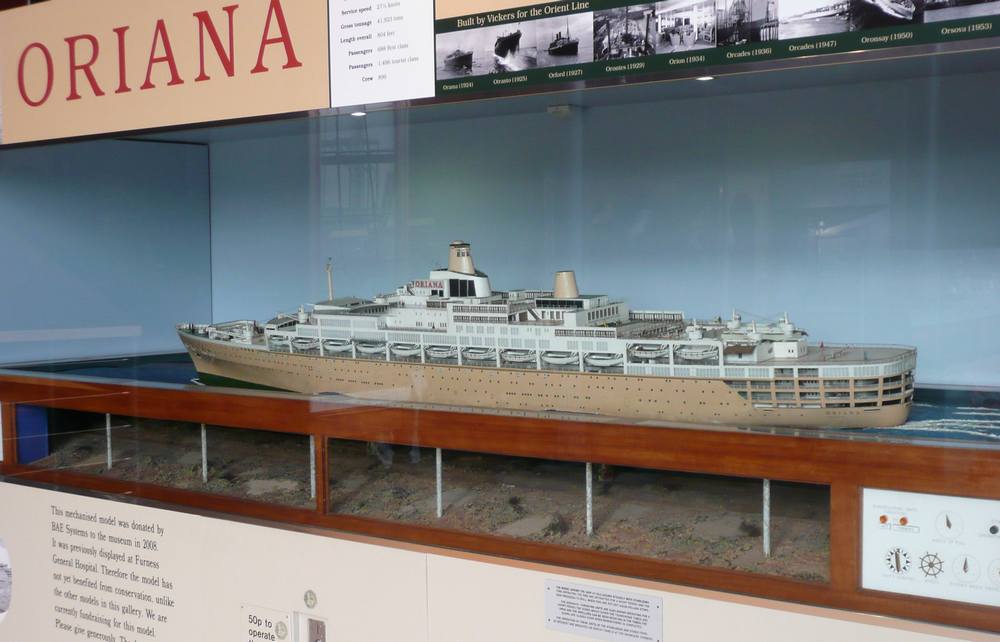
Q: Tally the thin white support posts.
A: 6